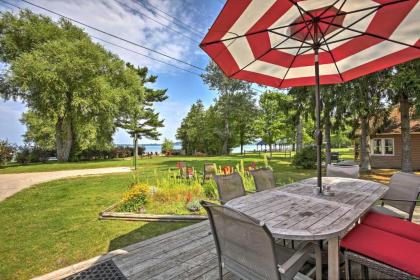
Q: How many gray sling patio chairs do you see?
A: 5